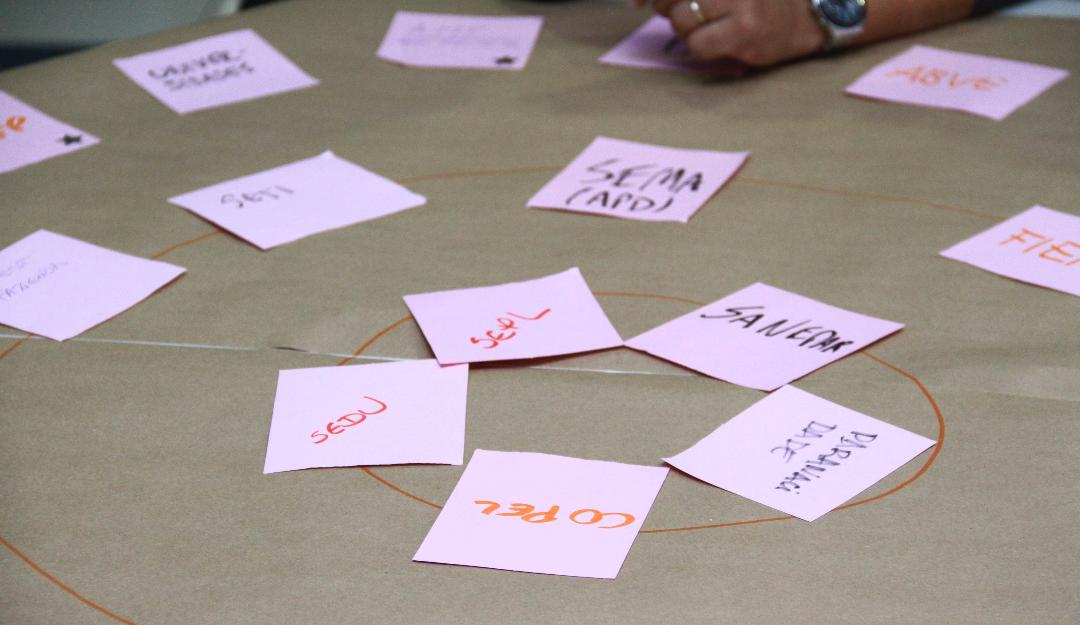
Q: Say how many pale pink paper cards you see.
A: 14